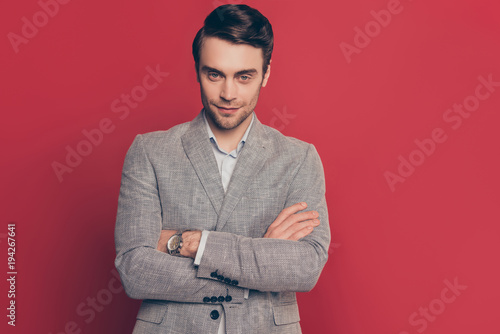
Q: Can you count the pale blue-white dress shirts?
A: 1